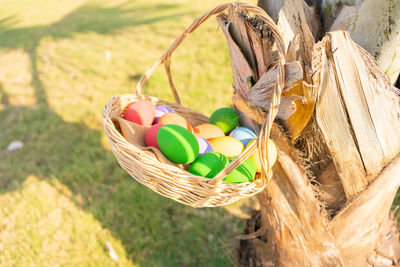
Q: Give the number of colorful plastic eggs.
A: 13